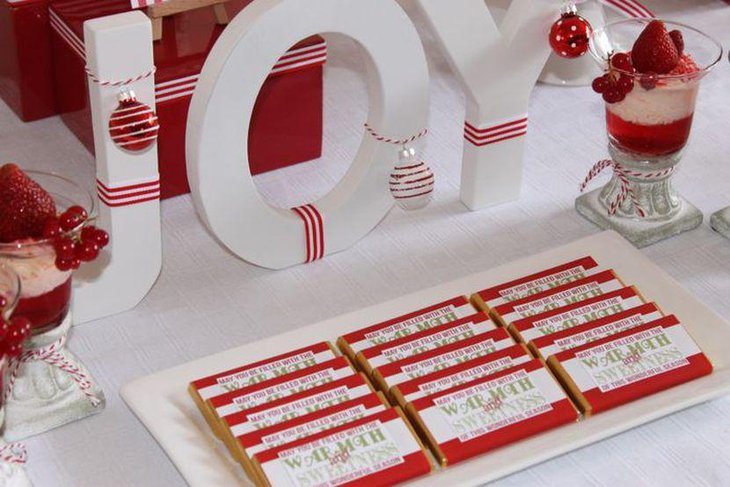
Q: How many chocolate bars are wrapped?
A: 15